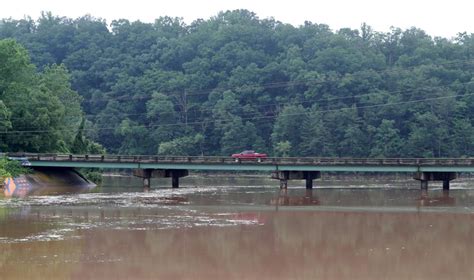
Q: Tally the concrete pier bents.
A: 3